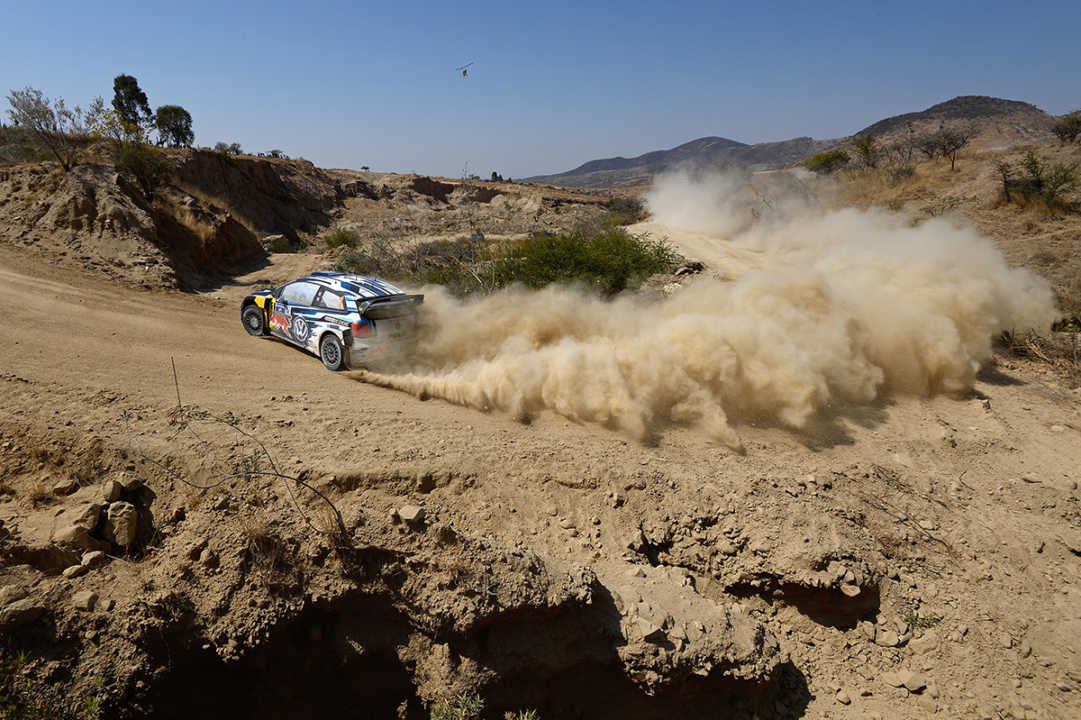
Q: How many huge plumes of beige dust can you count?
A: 1